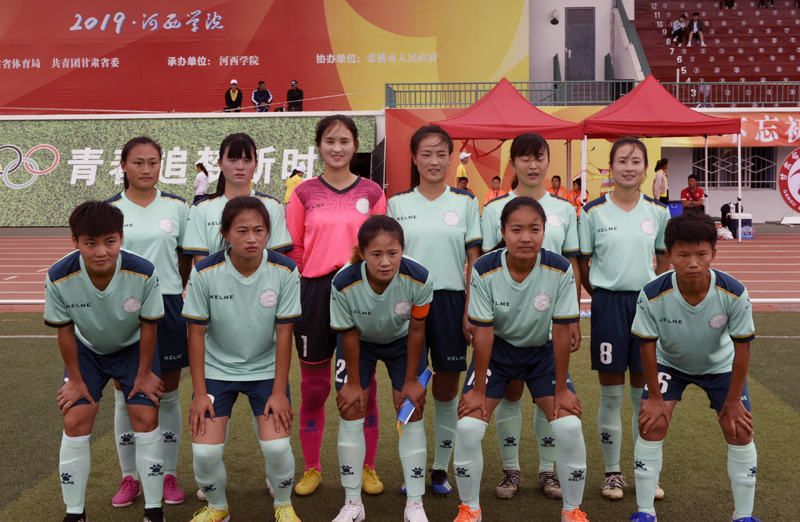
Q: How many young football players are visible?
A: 11